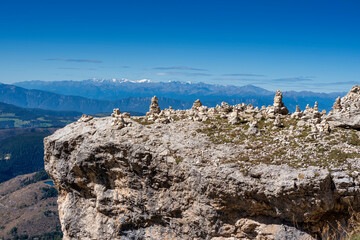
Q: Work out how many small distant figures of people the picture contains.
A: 0